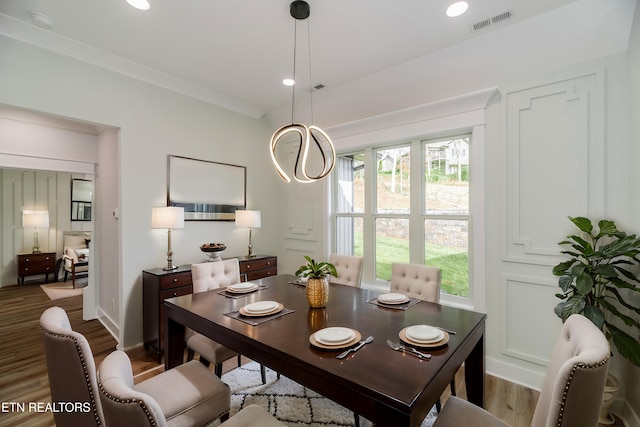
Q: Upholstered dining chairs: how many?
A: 6